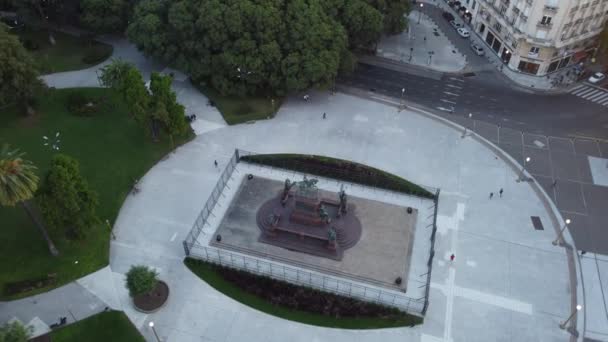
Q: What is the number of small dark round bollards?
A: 4